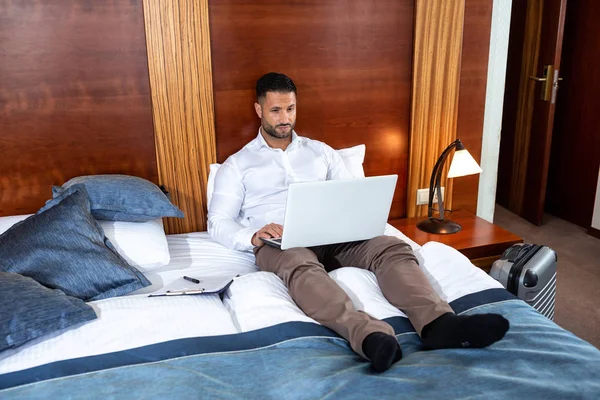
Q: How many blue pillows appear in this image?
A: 3